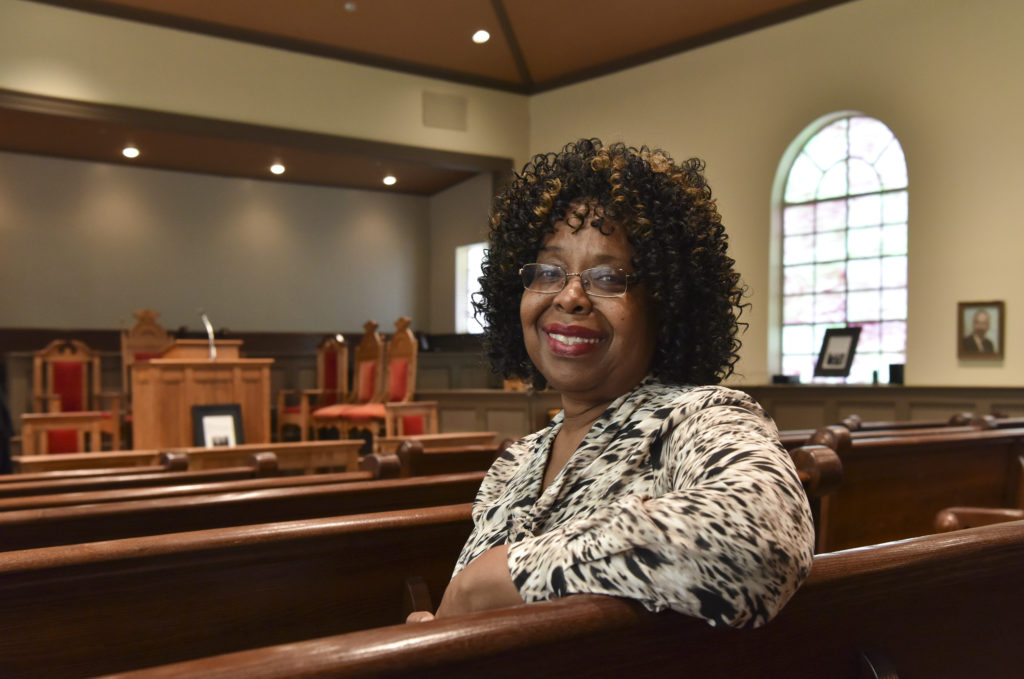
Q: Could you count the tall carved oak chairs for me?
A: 5